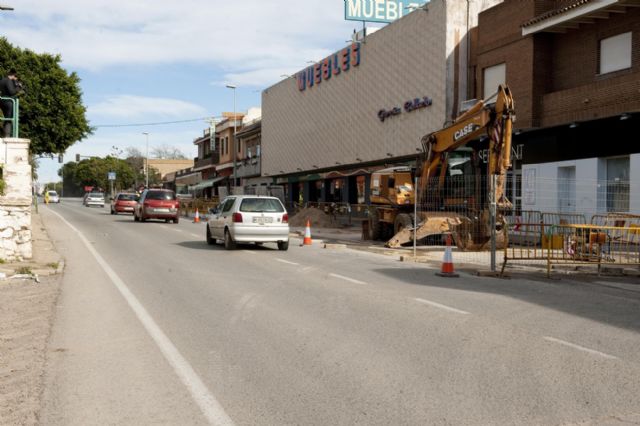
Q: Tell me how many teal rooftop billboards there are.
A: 1